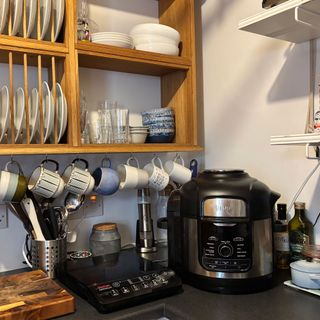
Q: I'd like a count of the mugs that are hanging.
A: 7